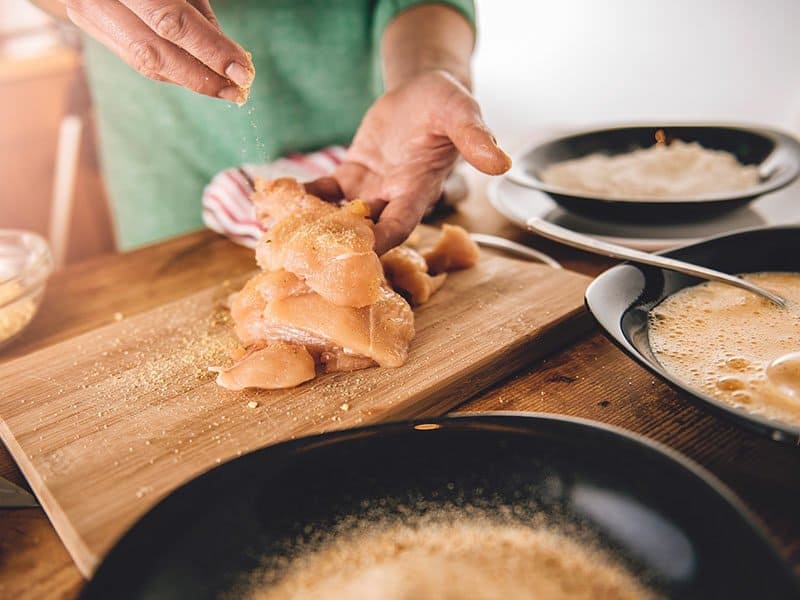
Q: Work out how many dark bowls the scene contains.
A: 3